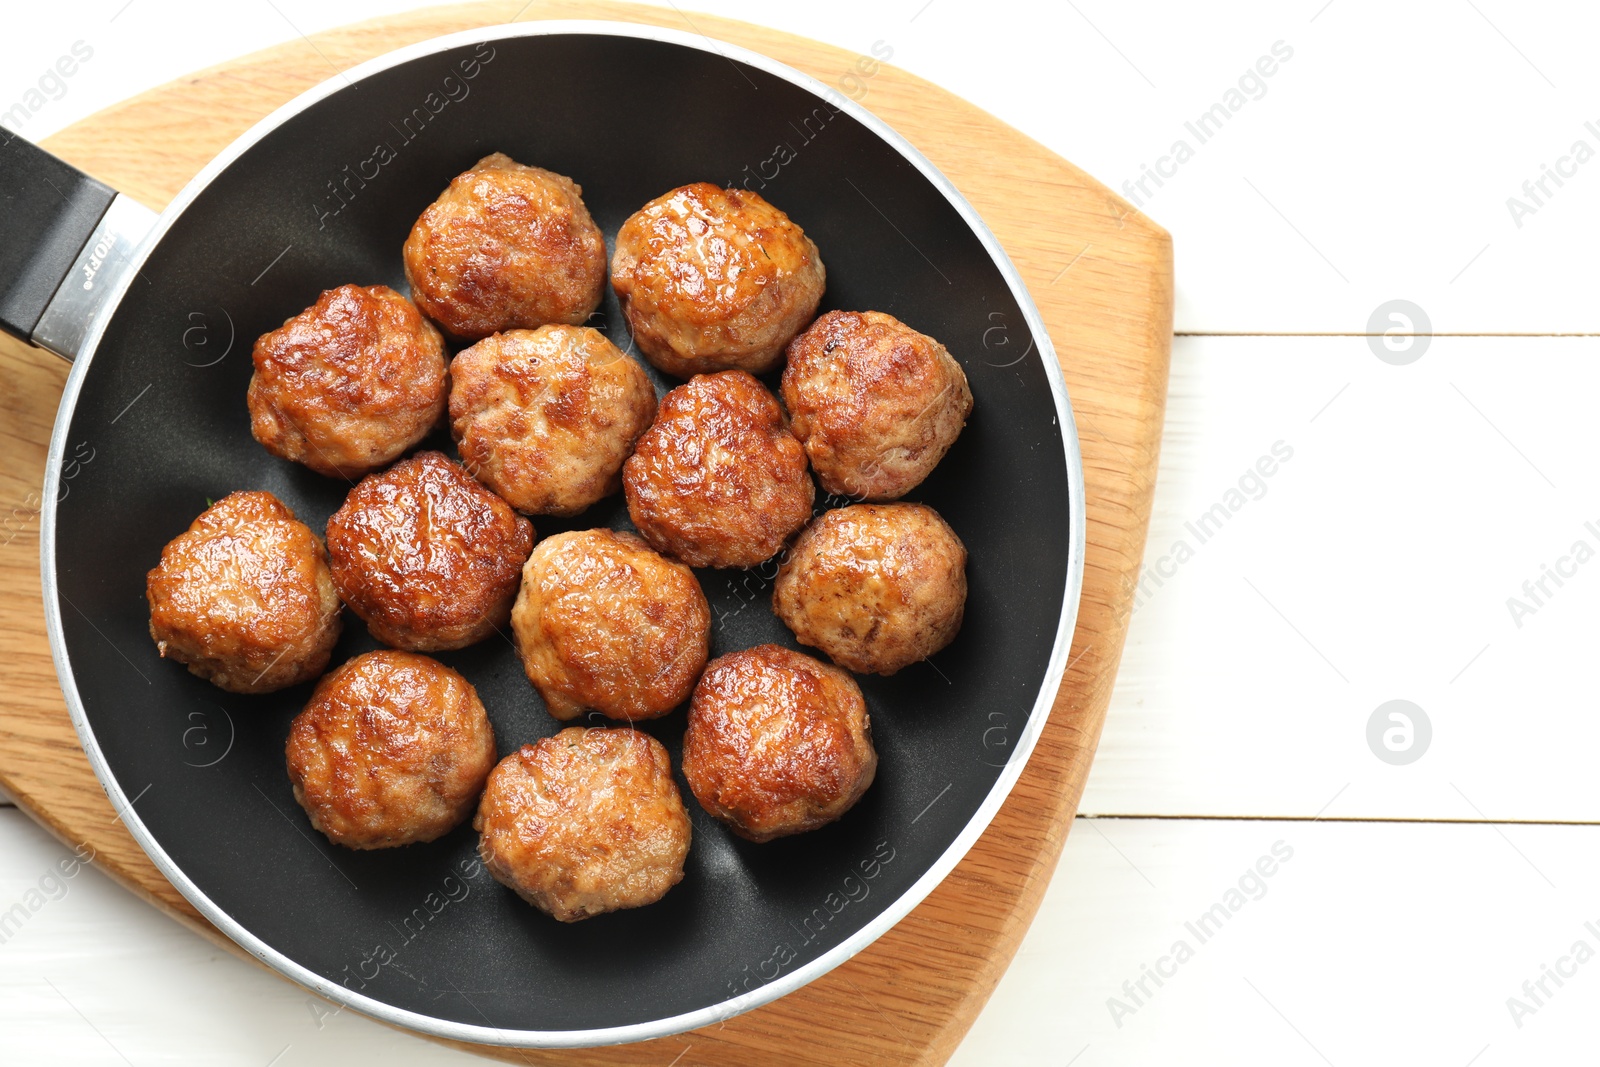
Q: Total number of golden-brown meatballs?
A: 13